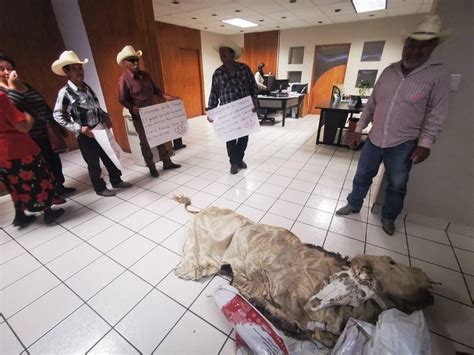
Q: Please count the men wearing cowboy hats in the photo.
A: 4